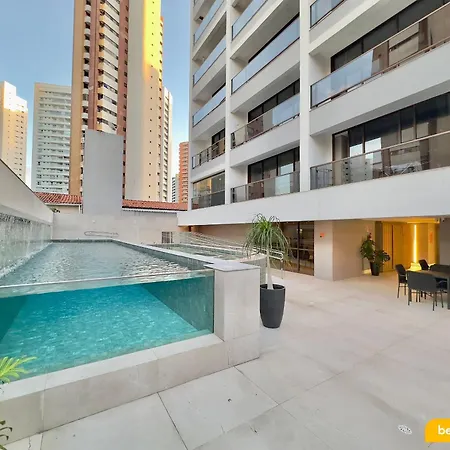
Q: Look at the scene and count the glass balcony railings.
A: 12